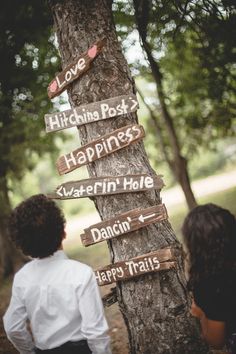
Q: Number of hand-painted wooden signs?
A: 6